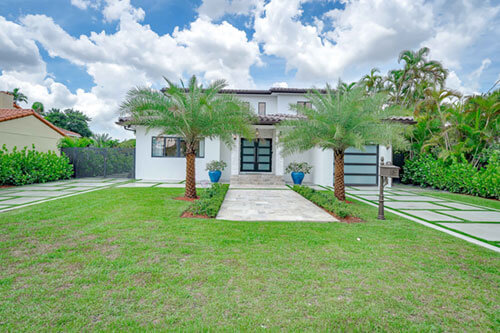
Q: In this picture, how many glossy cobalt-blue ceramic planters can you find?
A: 2